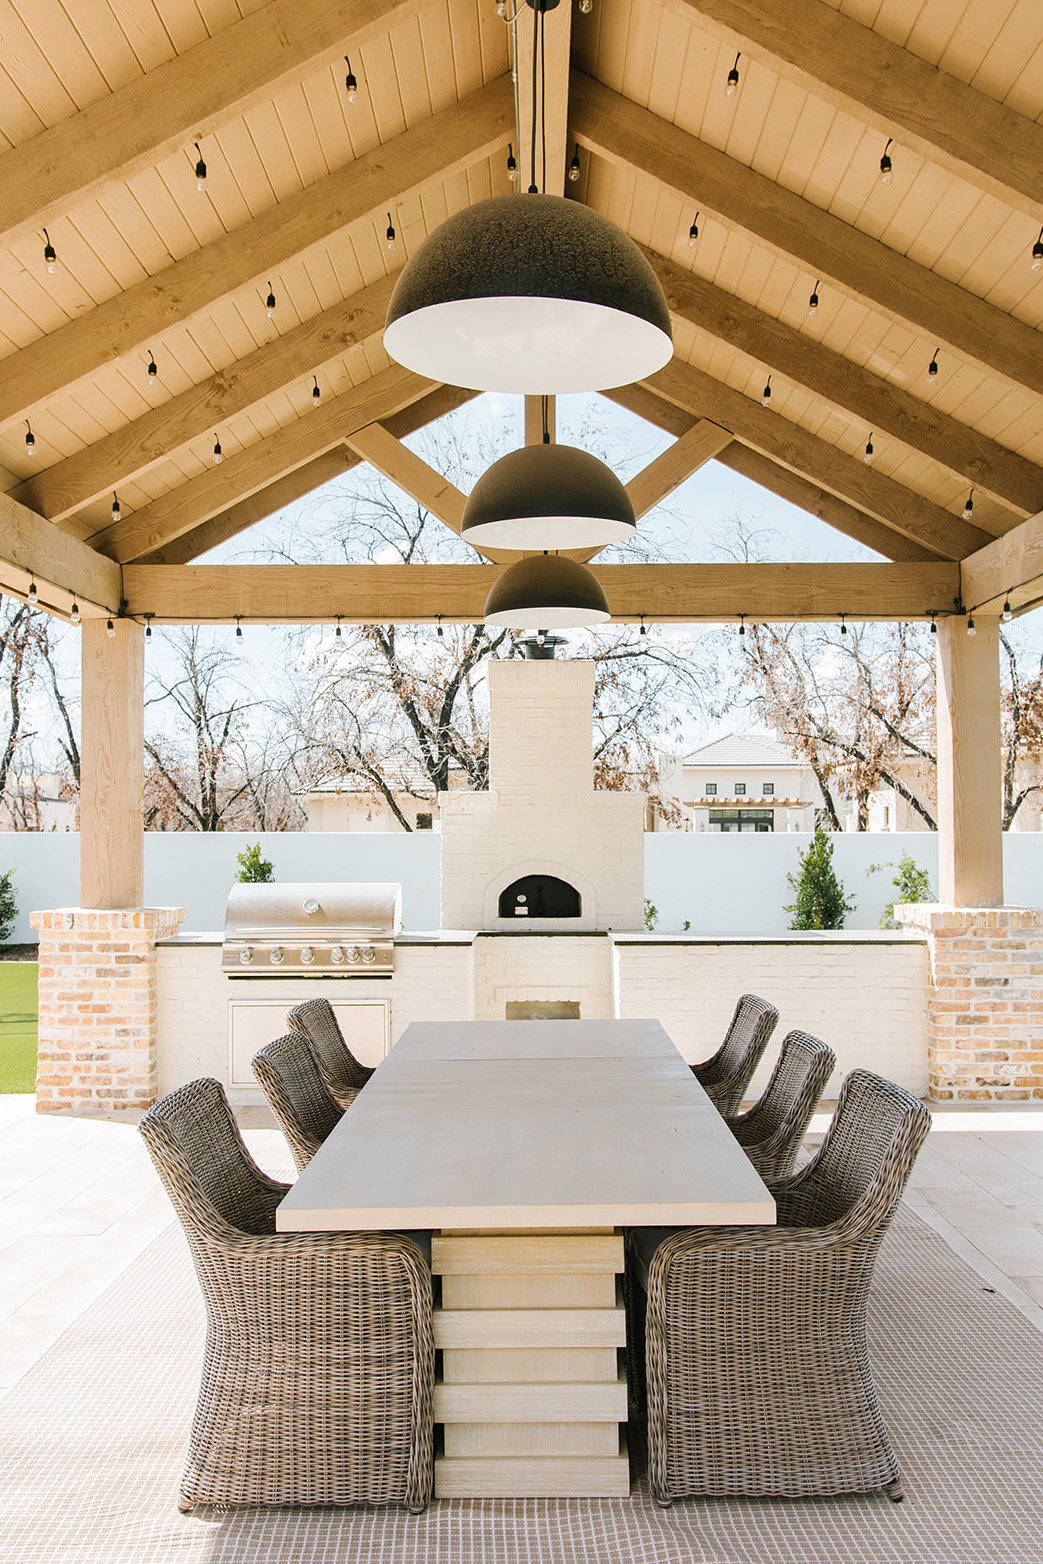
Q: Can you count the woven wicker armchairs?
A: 6